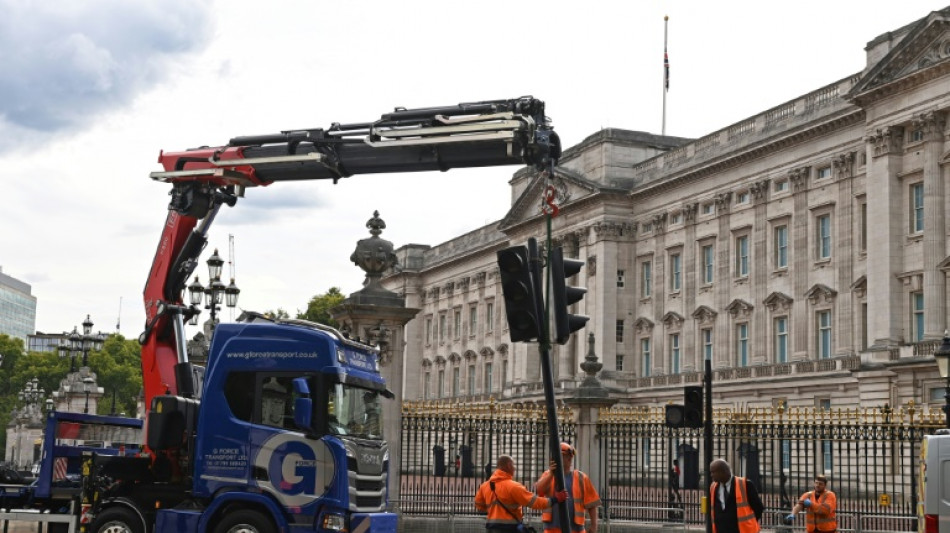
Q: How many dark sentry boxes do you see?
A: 4